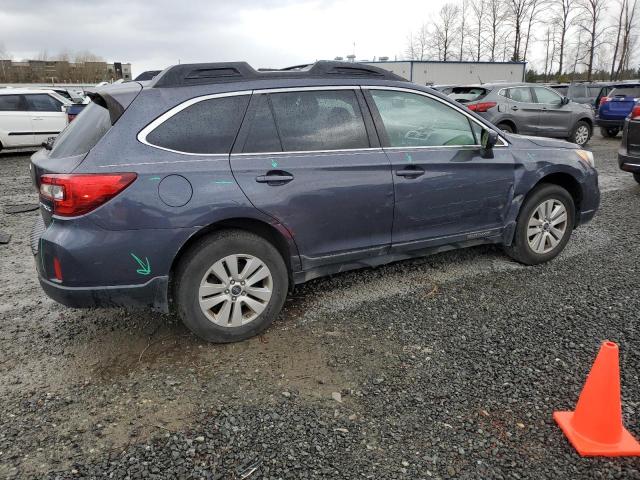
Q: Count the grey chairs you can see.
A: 0